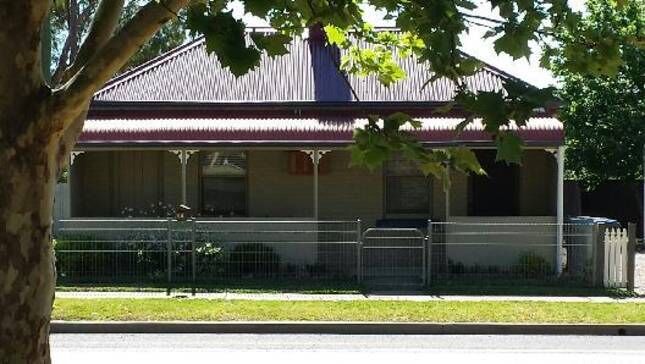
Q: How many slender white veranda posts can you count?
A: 5